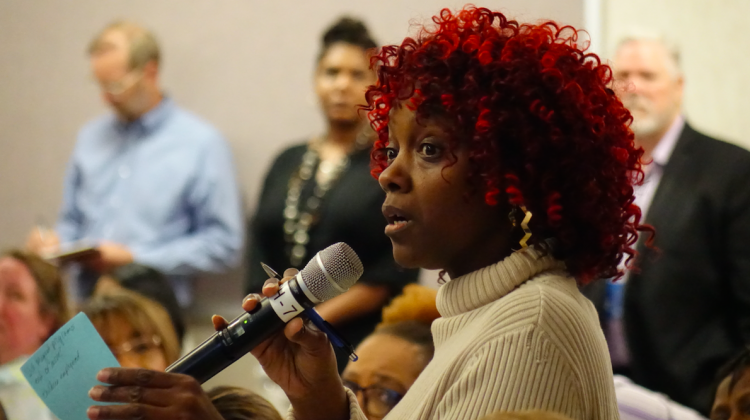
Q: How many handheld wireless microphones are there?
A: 1